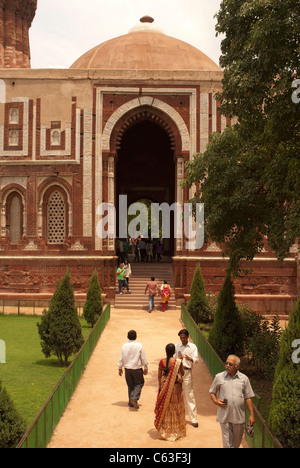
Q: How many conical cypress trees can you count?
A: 6